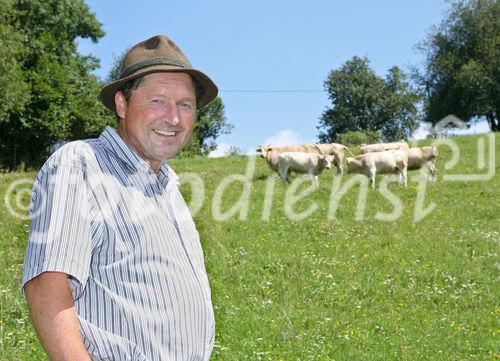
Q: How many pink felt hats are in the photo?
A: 0